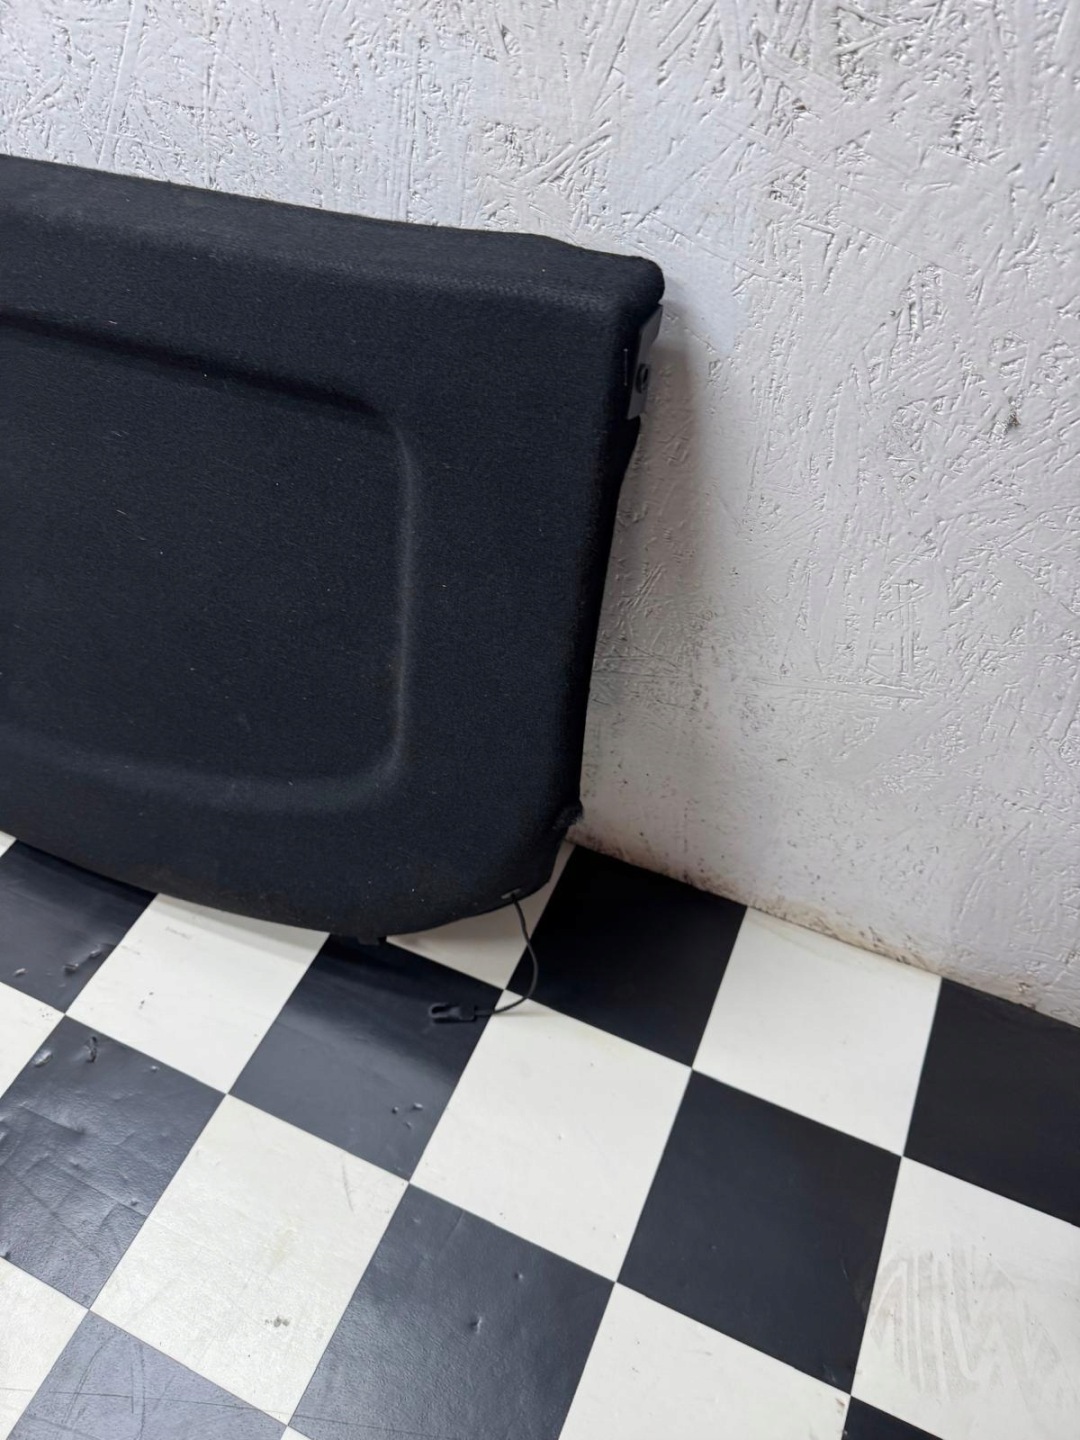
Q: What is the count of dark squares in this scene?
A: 9